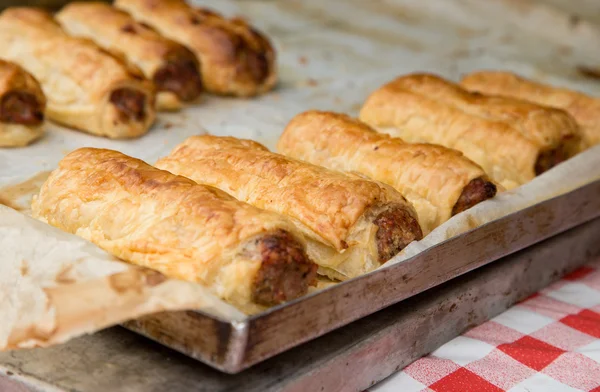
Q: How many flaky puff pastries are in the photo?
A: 9